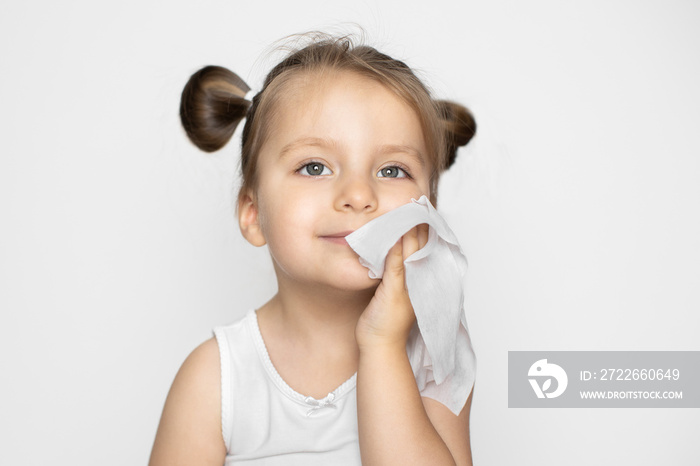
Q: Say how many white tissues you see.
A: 1